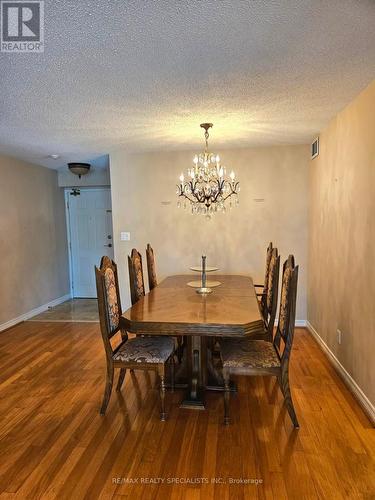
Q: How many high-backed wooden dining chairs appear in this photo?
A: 6